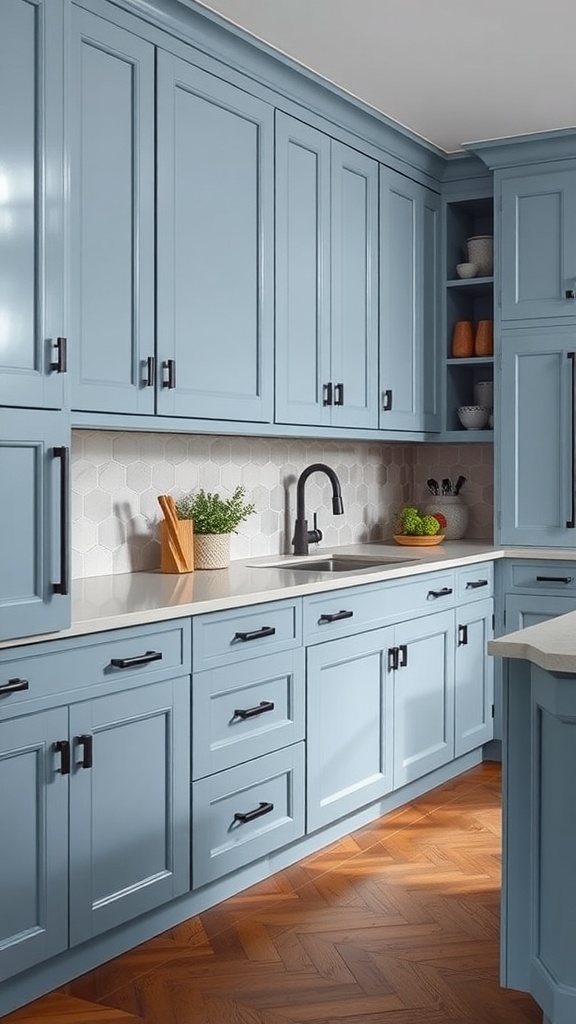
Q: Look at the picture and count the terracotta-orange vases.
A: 2